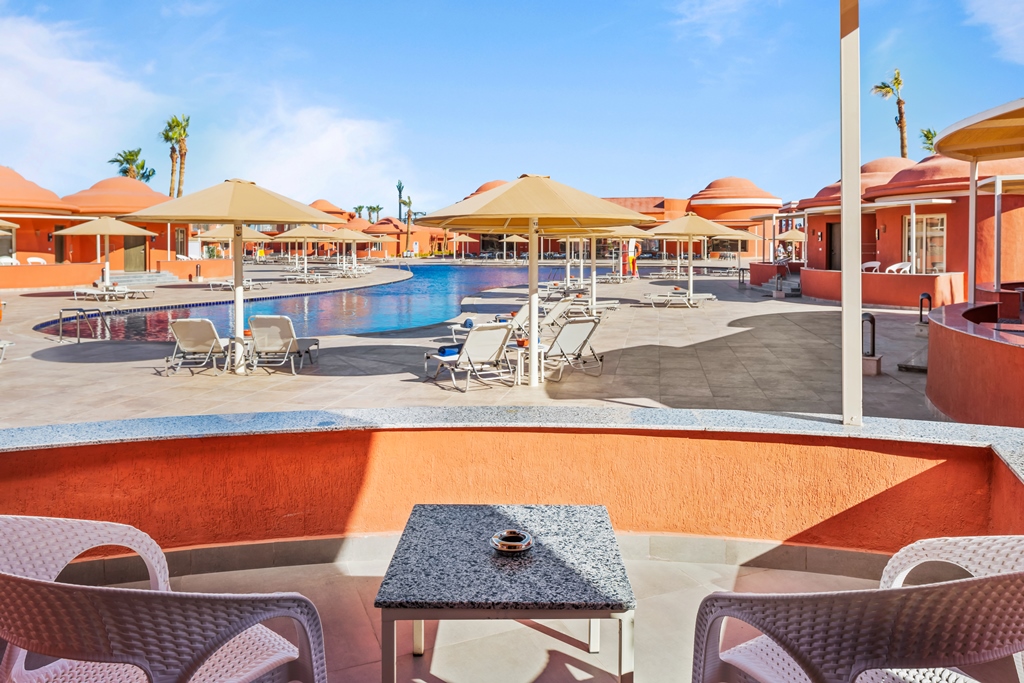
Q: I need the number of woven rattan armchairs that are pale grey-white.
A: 2